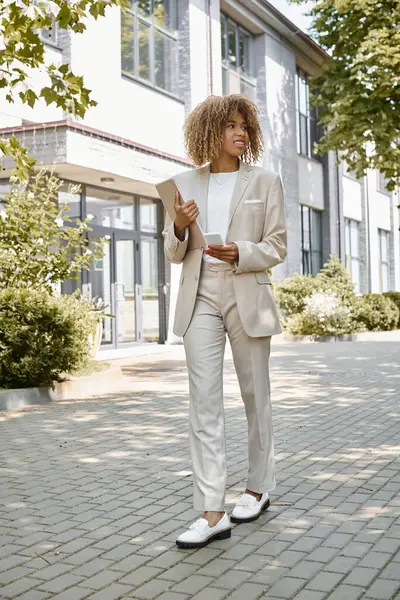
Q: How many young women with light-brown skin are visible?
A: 1